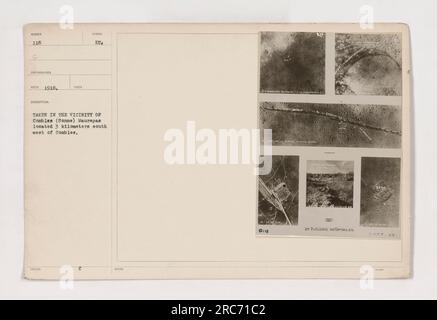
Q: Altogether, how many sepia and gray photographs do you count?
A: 6